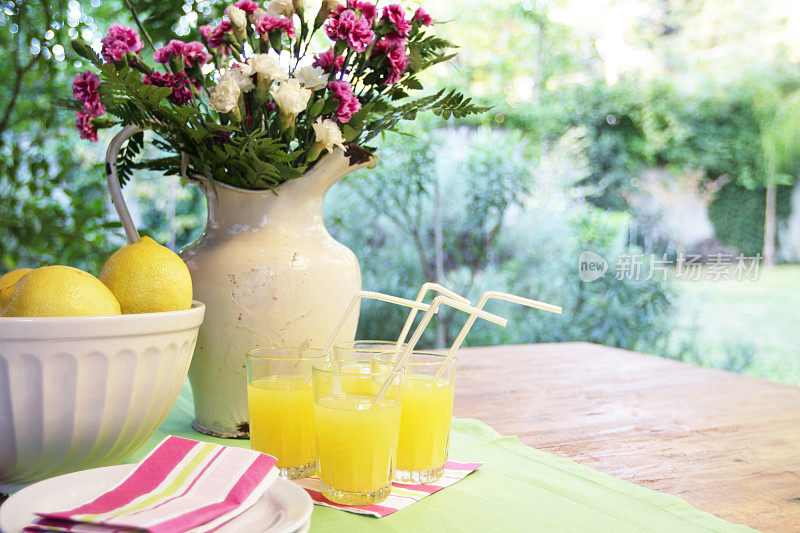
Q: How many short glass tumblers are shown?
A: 4